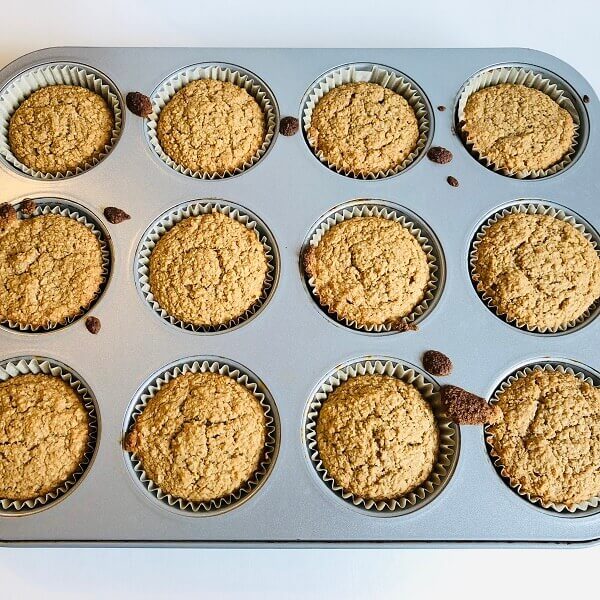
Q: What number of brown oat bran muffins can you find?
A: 12